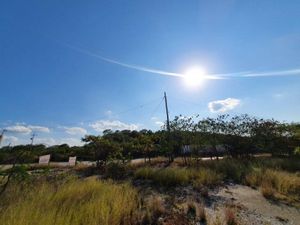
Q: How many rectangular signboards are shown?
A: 2